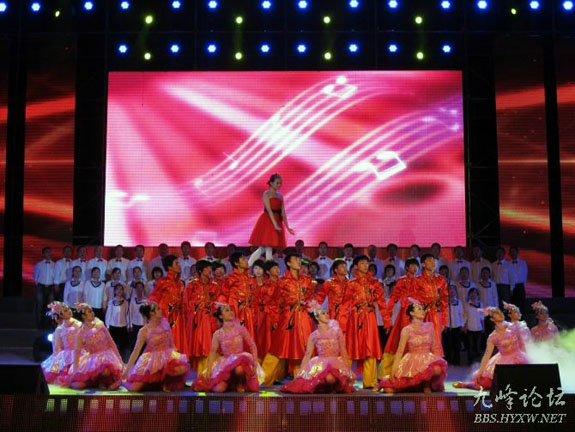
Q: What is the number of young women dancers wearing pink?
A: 9